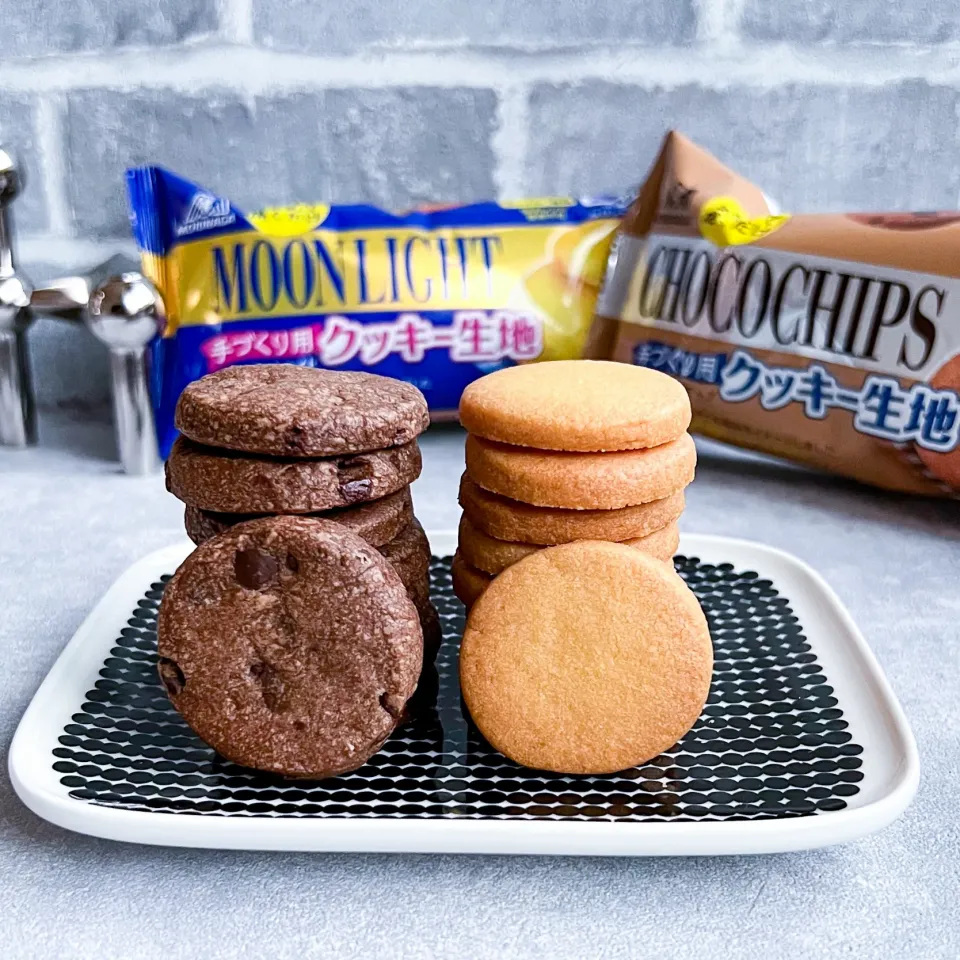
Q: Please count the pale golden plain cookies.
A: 6